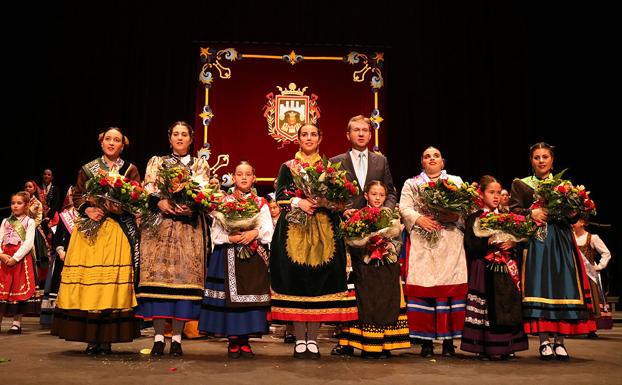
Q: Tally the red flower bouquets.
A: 8